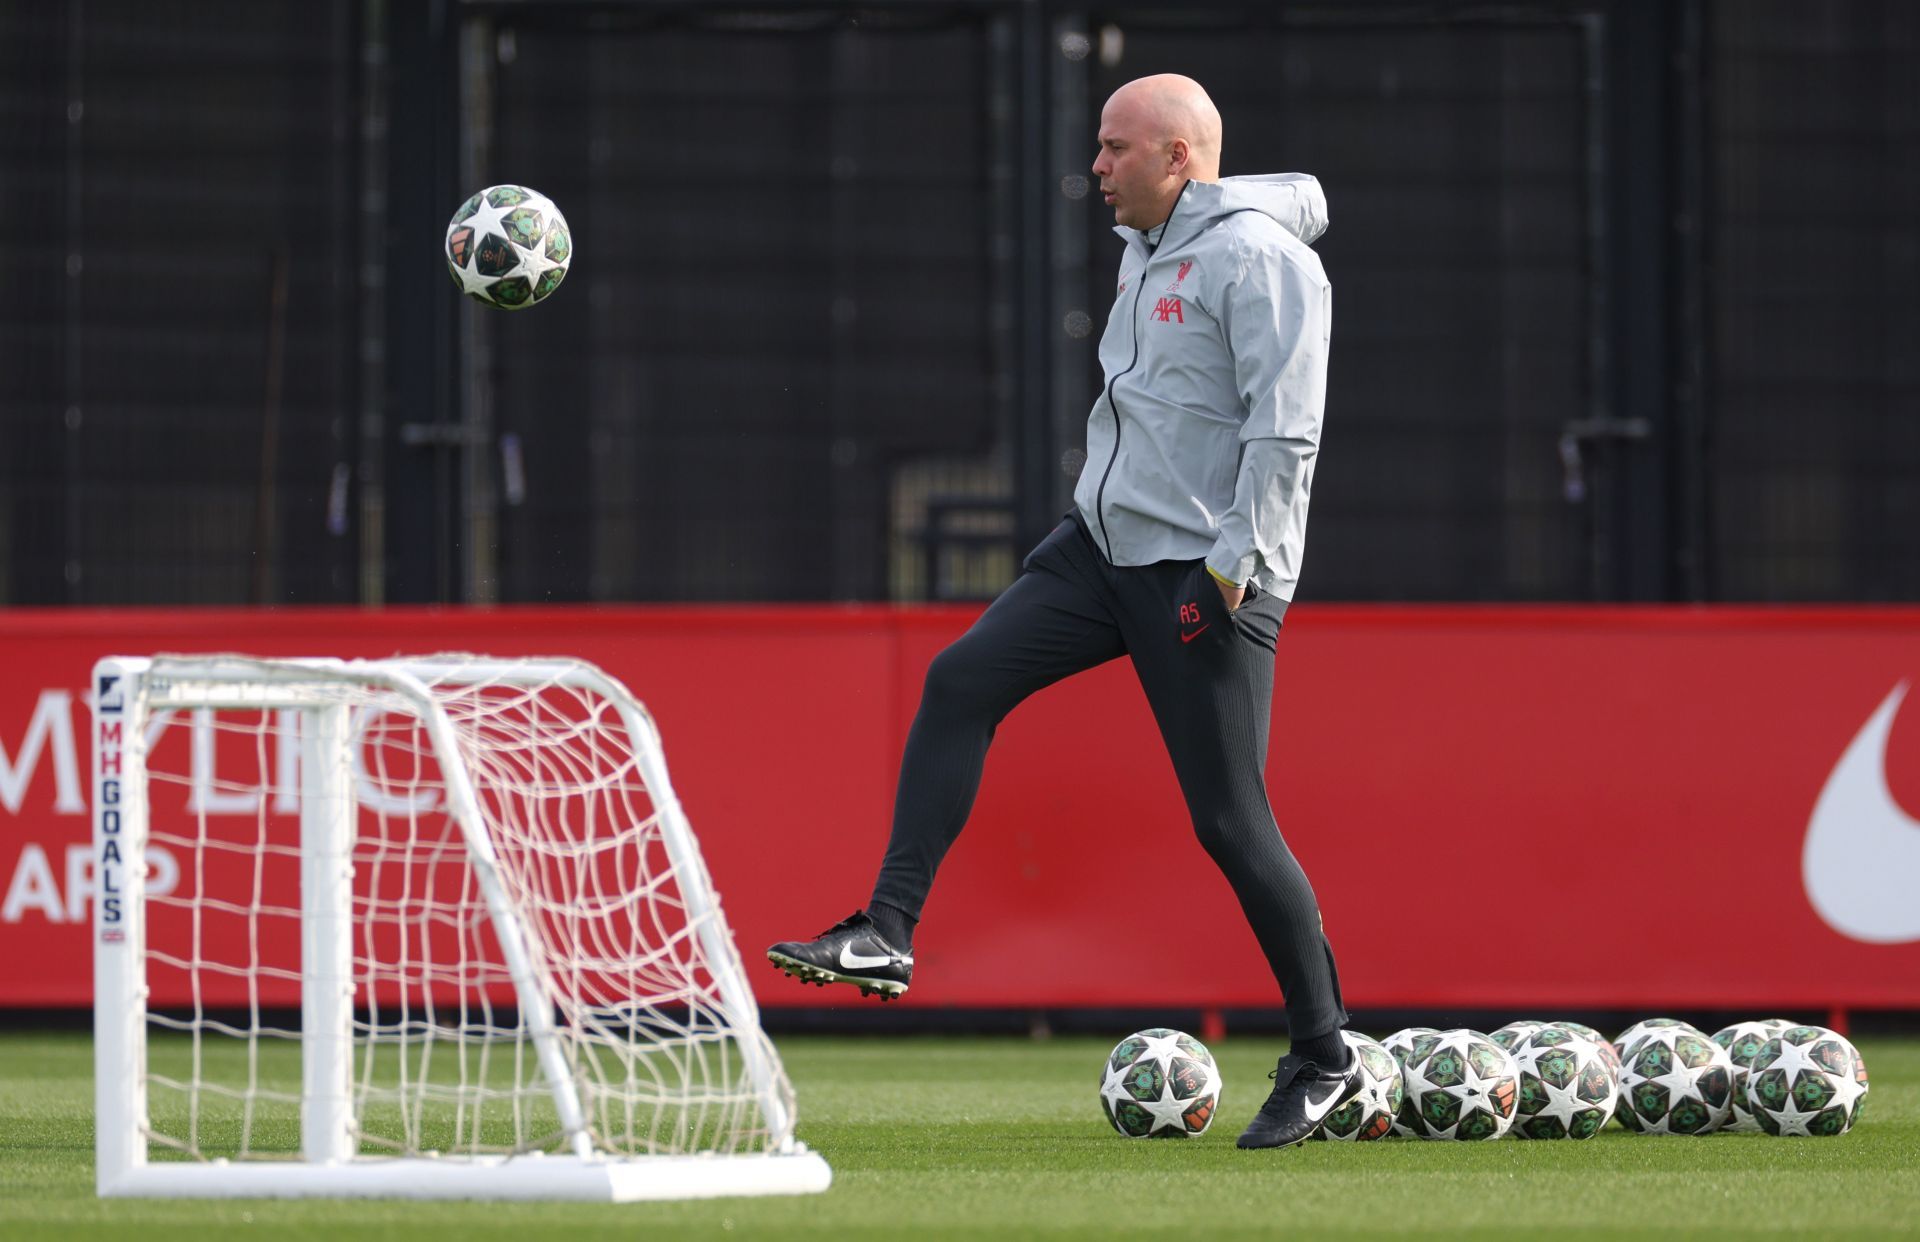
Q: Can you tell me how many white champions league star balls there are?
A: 13